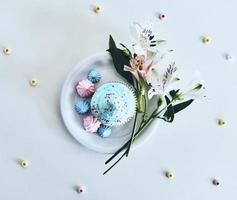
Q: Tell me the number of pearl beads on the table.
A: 11